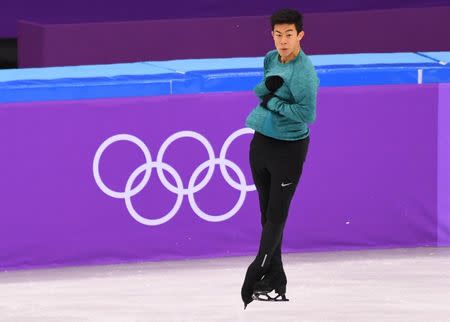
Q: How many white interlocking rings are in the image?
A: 5